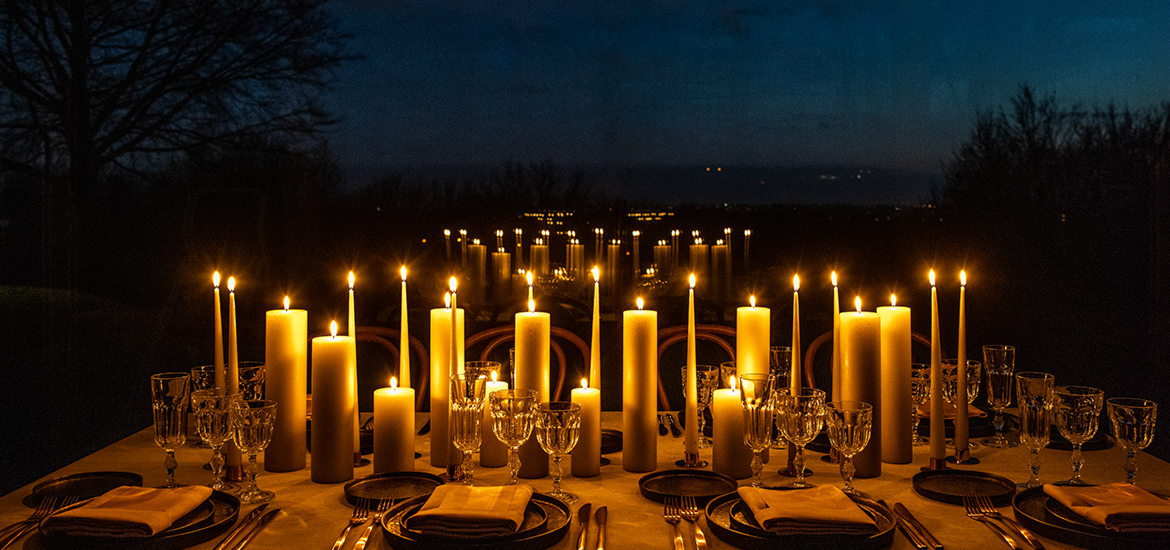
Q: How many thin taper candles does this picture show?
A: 12